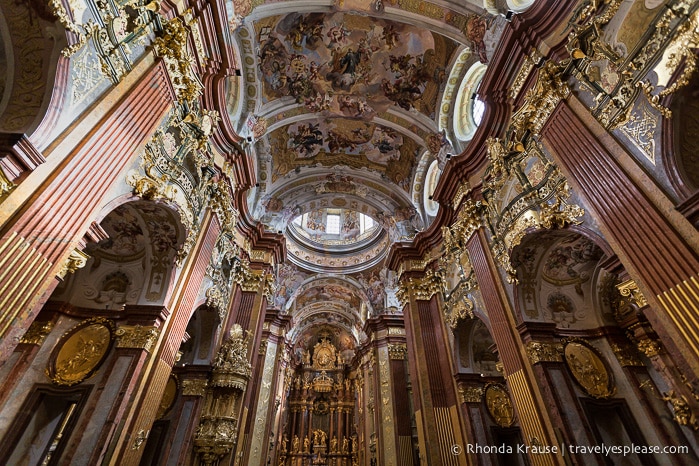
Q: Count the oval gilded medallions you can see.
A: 4